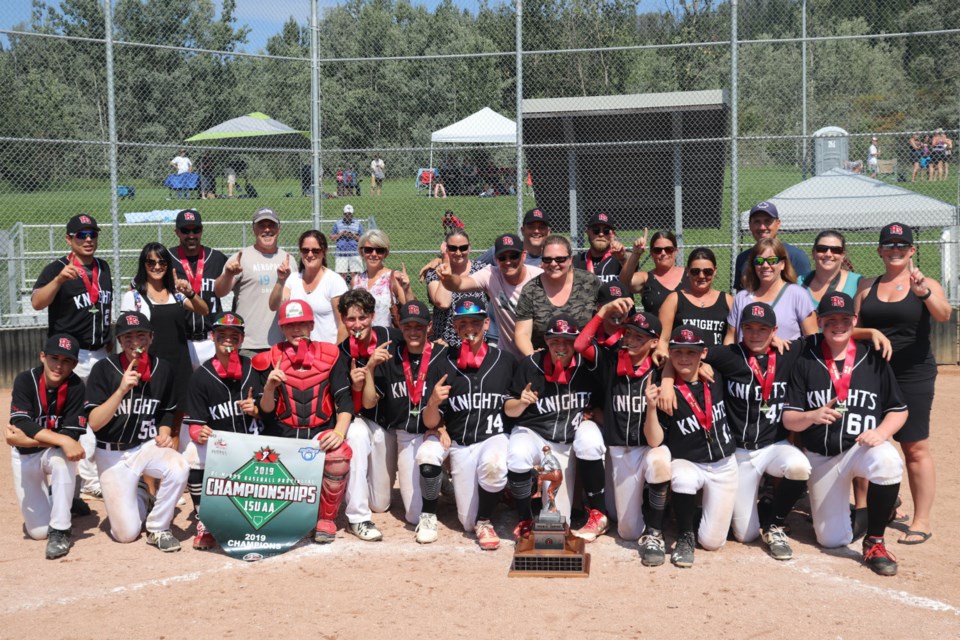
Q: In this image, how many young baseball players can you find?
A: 13